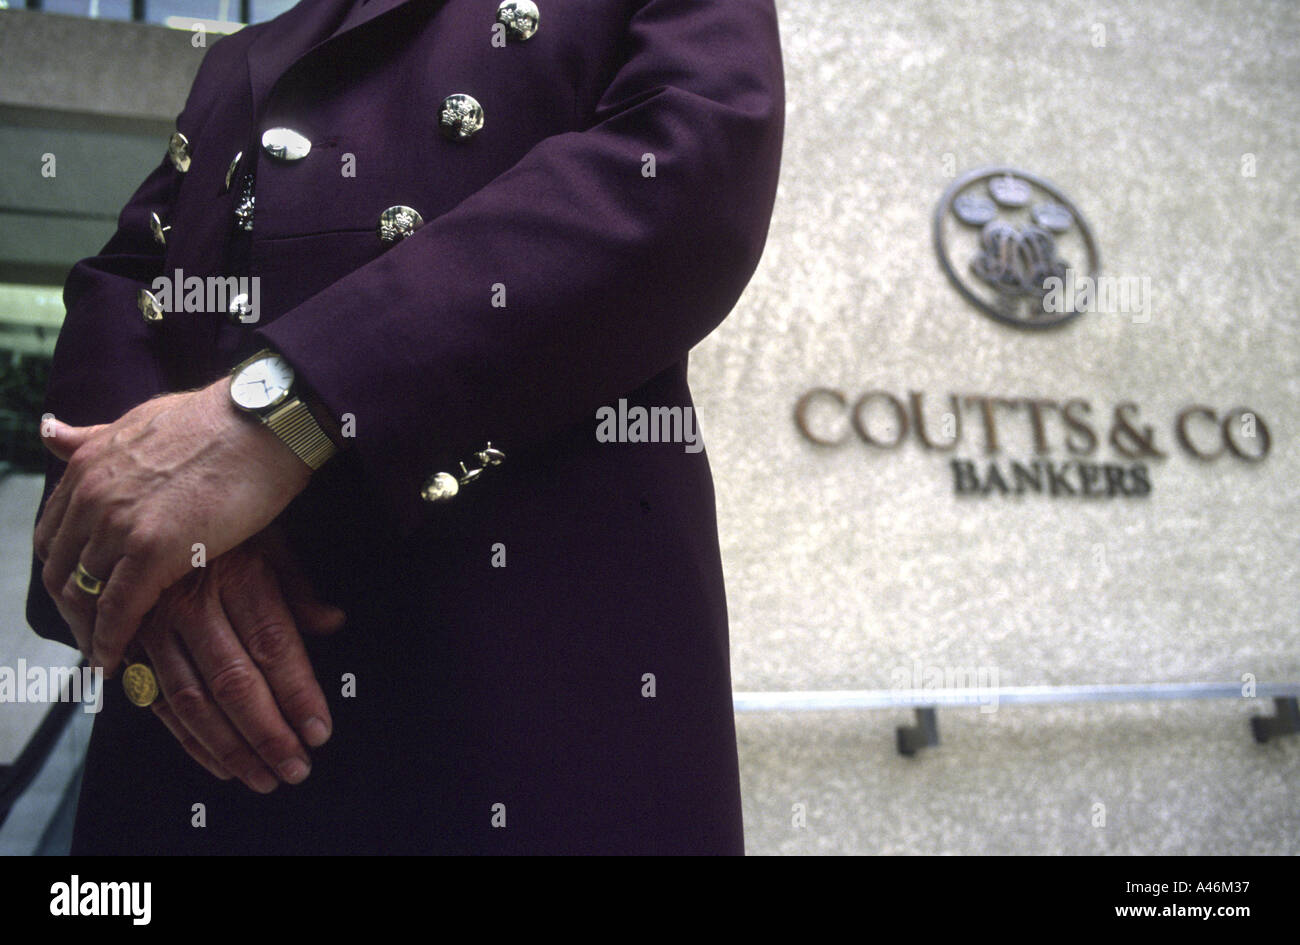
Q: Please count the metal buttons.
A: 12